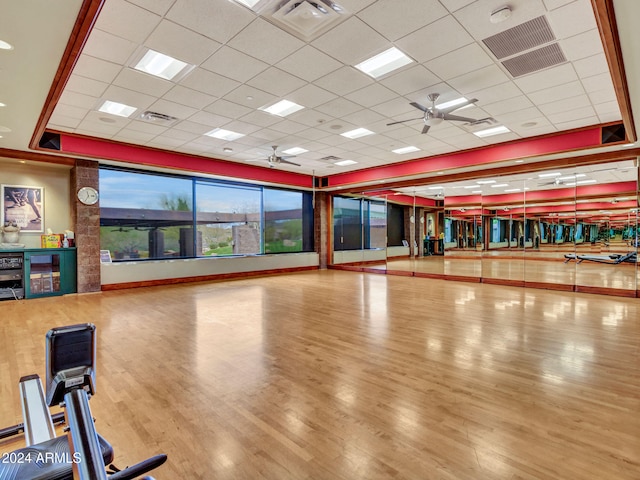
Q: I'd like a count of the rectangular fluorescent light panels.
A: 12